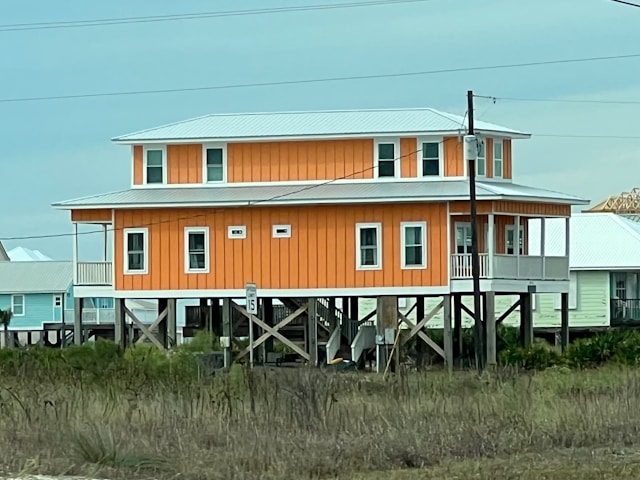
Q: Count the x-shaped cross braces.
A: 3